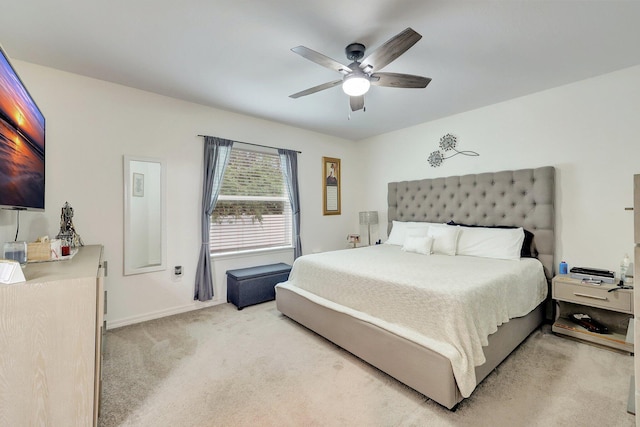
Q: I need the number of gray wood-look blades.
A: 5